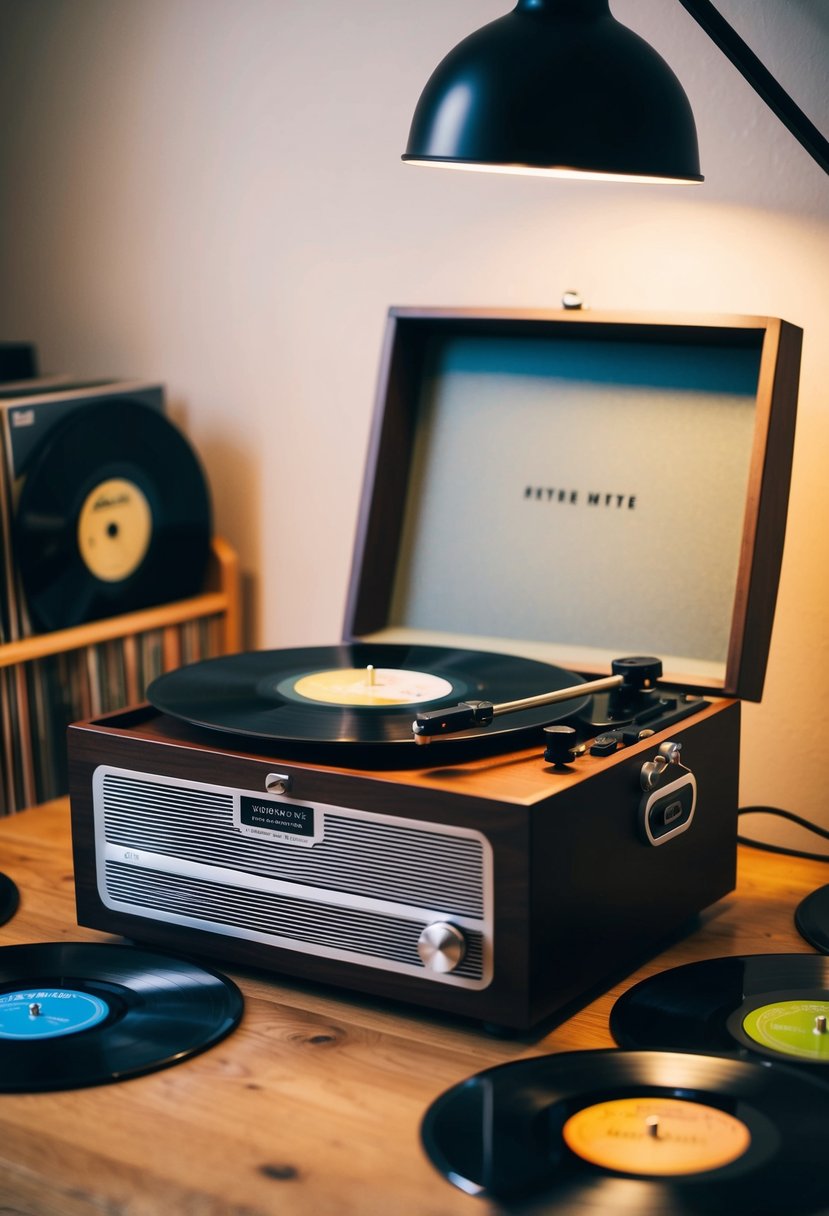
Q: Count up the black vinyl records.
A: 7